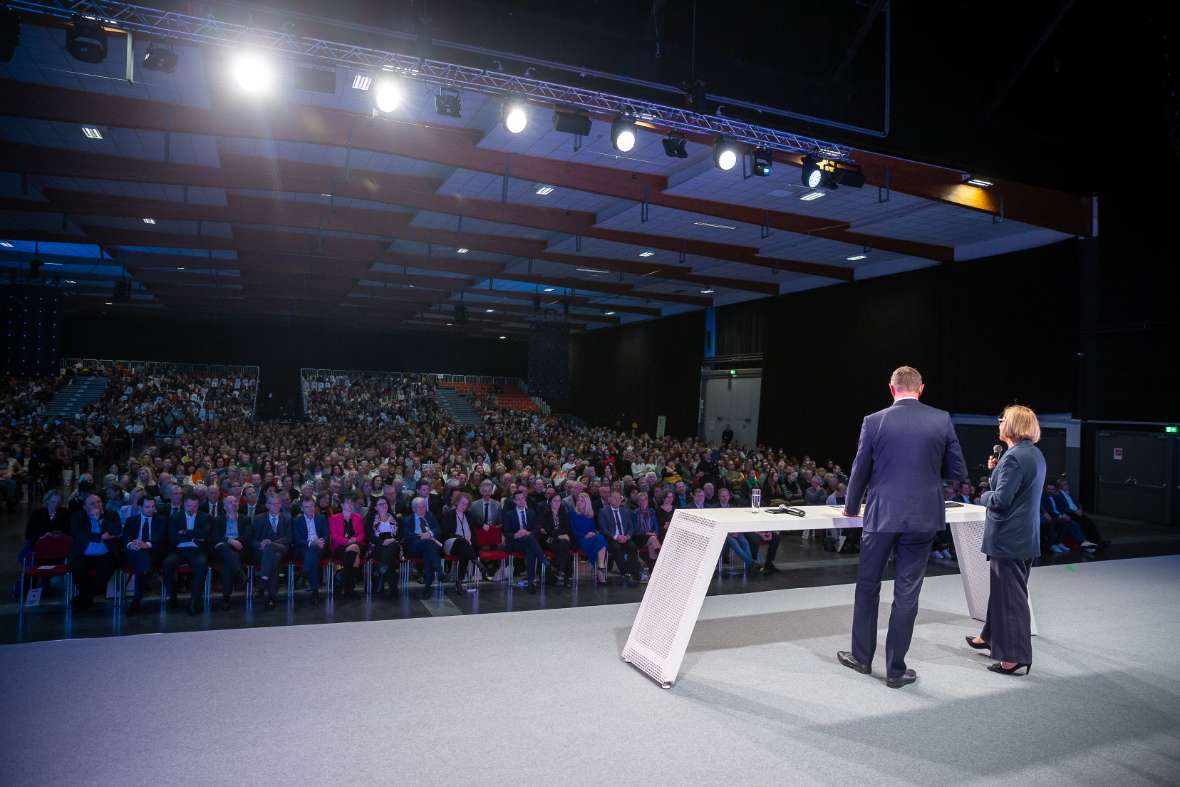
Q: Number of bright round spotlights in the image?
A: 6